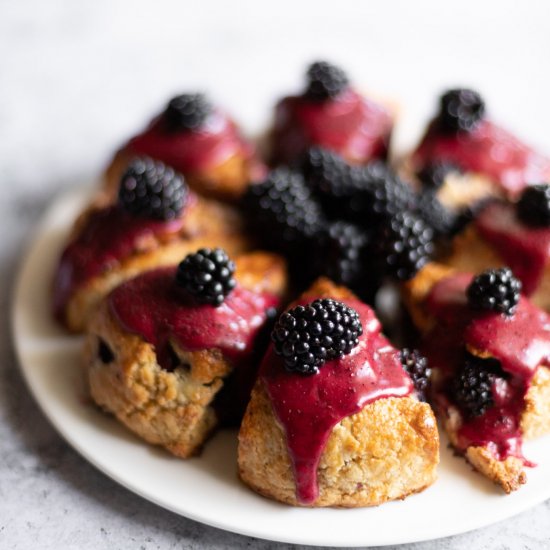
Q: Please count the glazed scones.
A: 8